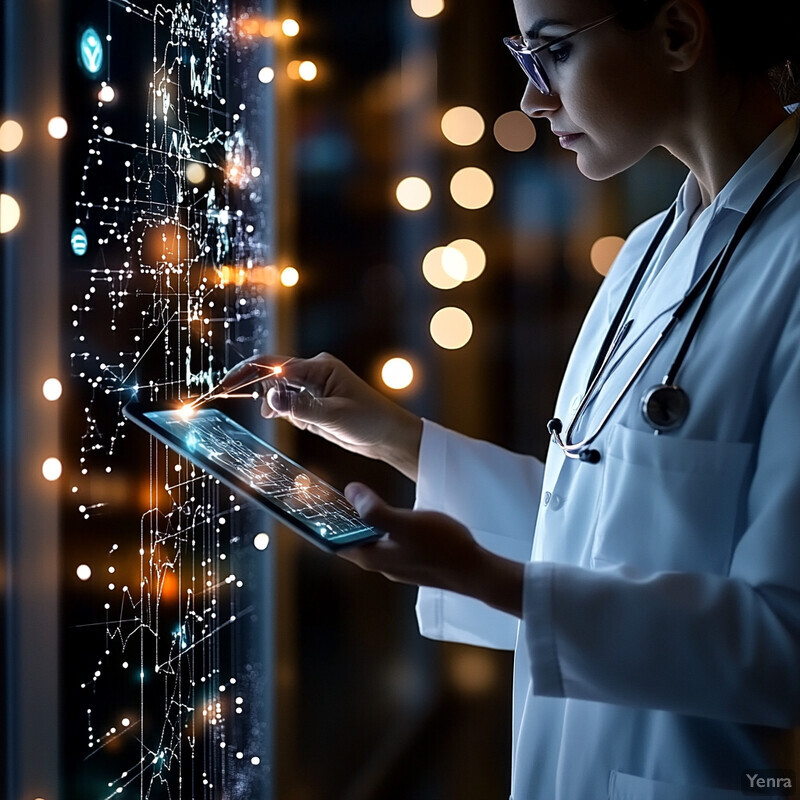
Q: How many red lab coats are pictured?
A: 0